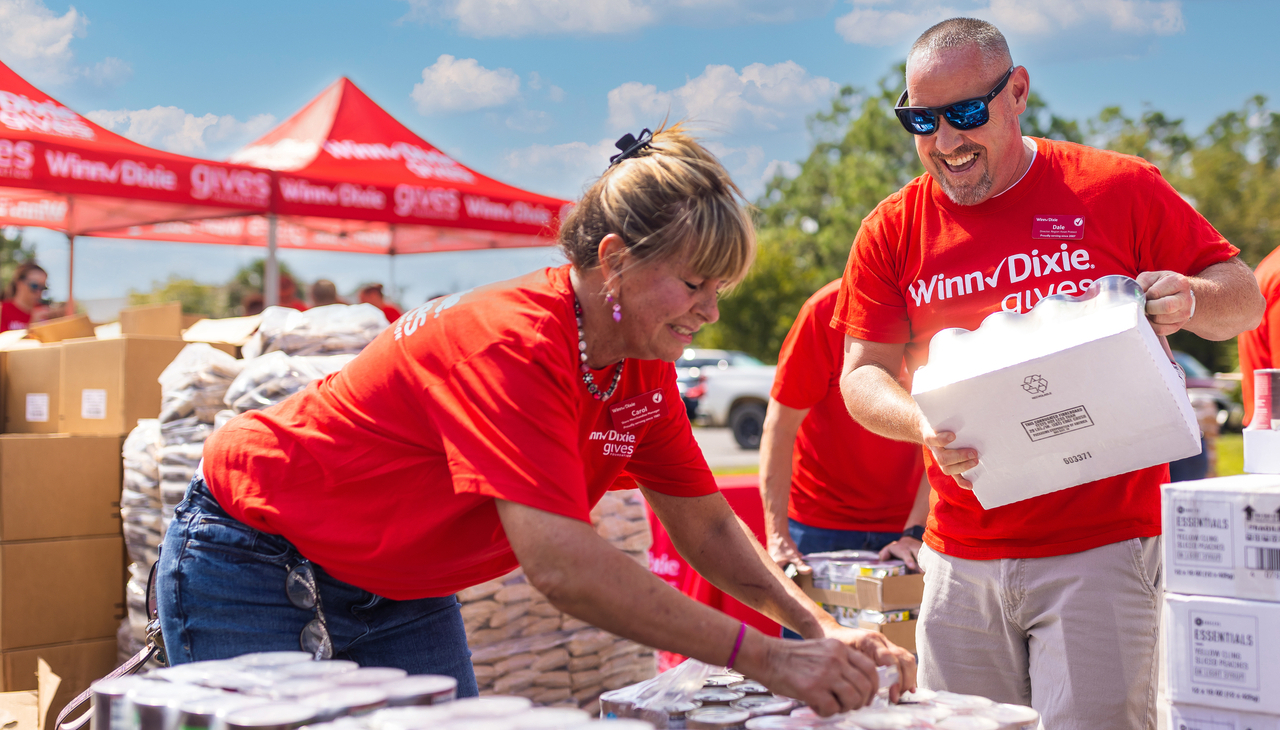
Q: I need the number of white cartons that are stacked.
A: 3